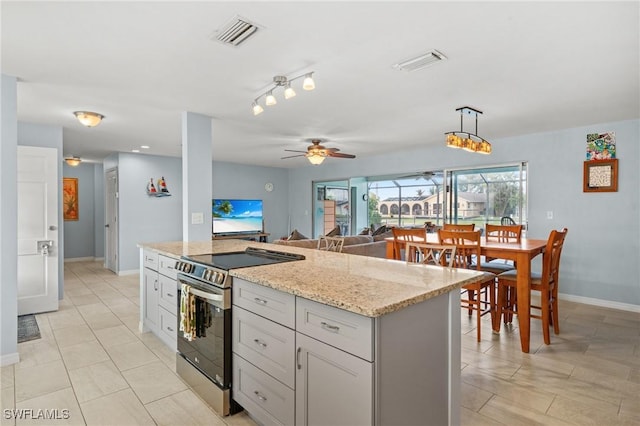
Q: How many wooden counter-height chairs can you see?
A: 5